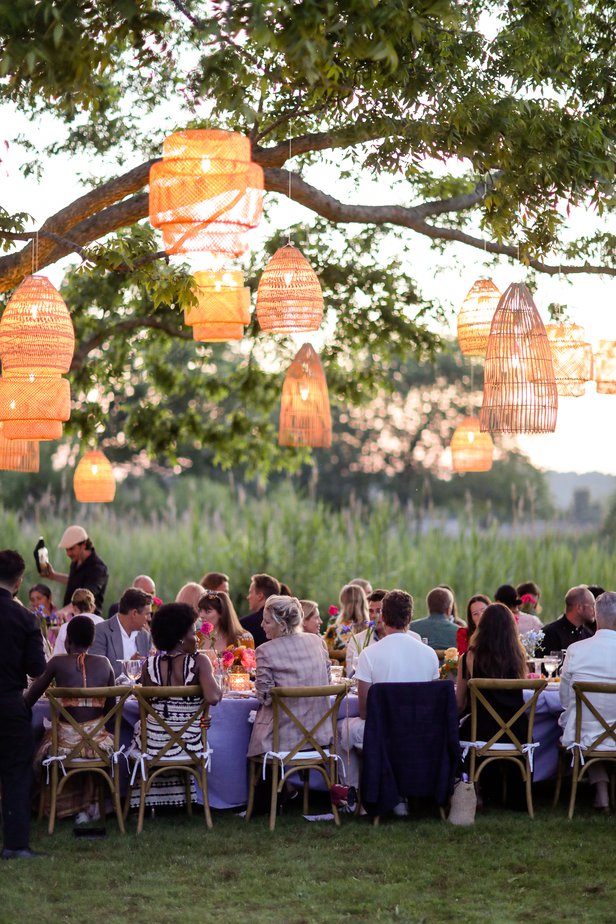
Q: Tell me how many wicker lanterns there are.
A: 13